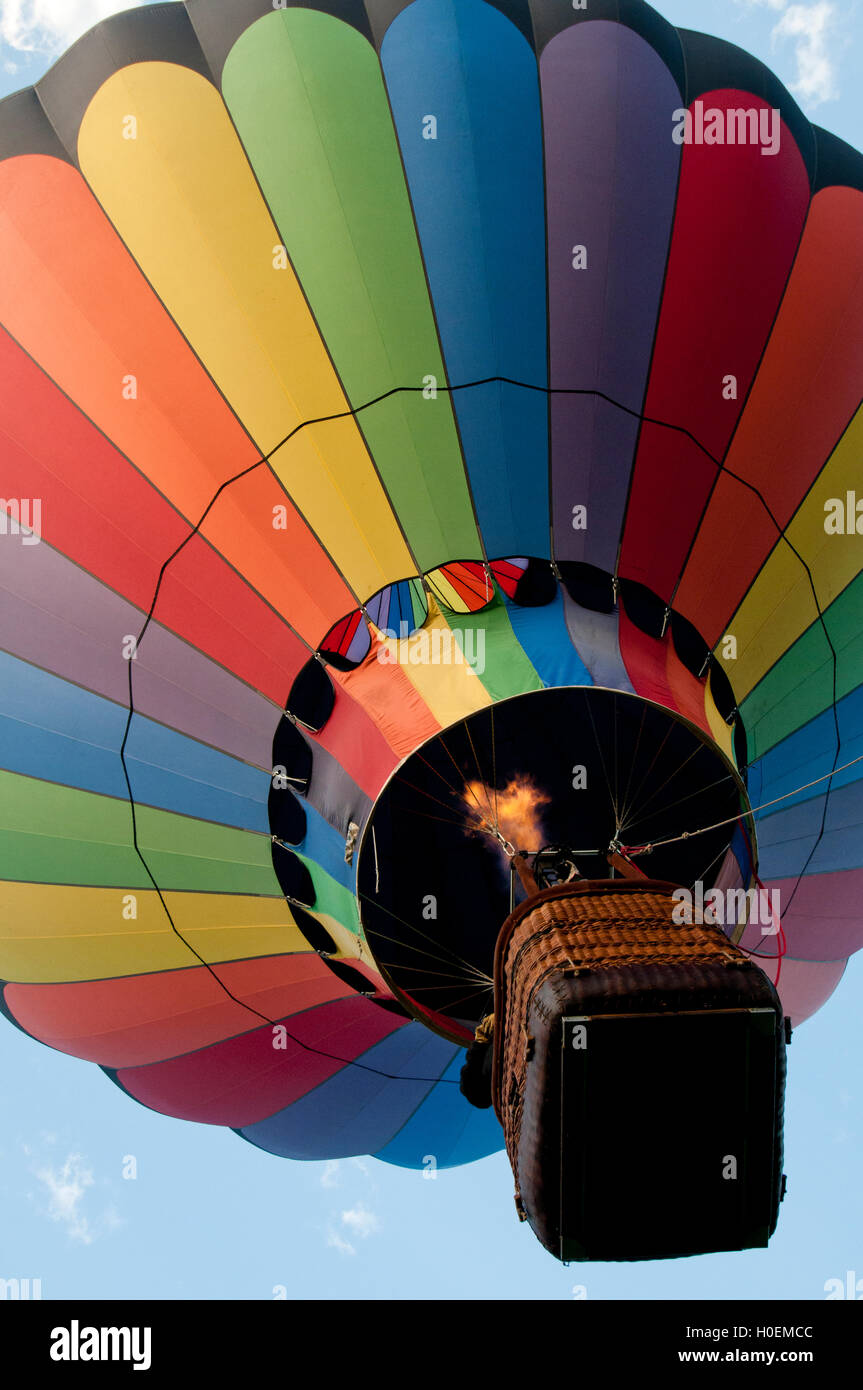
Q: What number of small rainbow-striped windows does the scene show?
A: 4